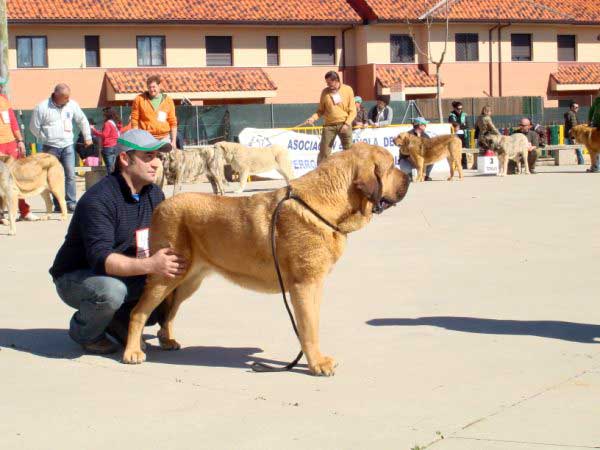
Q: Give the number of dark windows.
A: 8